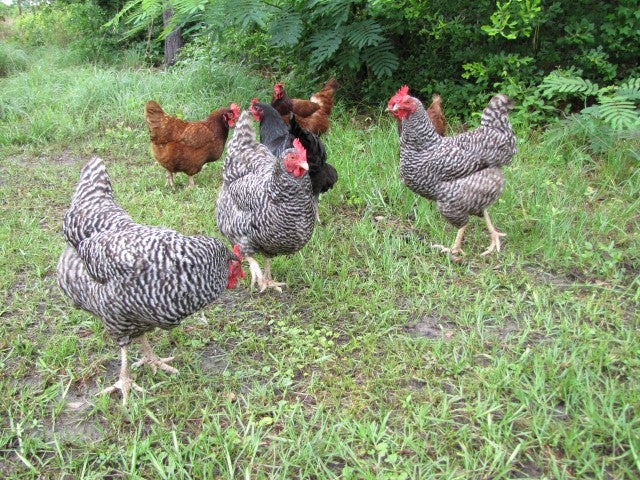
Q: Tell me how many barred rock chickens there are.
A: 3